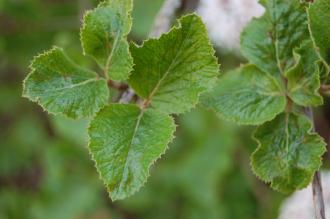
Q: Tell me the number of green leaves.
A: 9